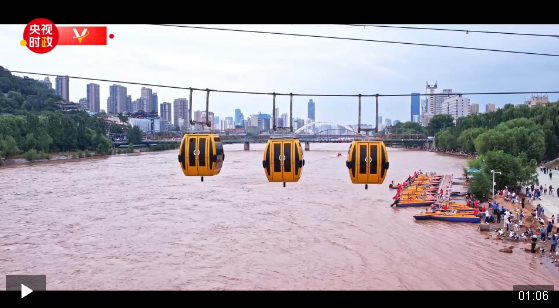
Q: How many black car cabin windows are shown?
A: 12